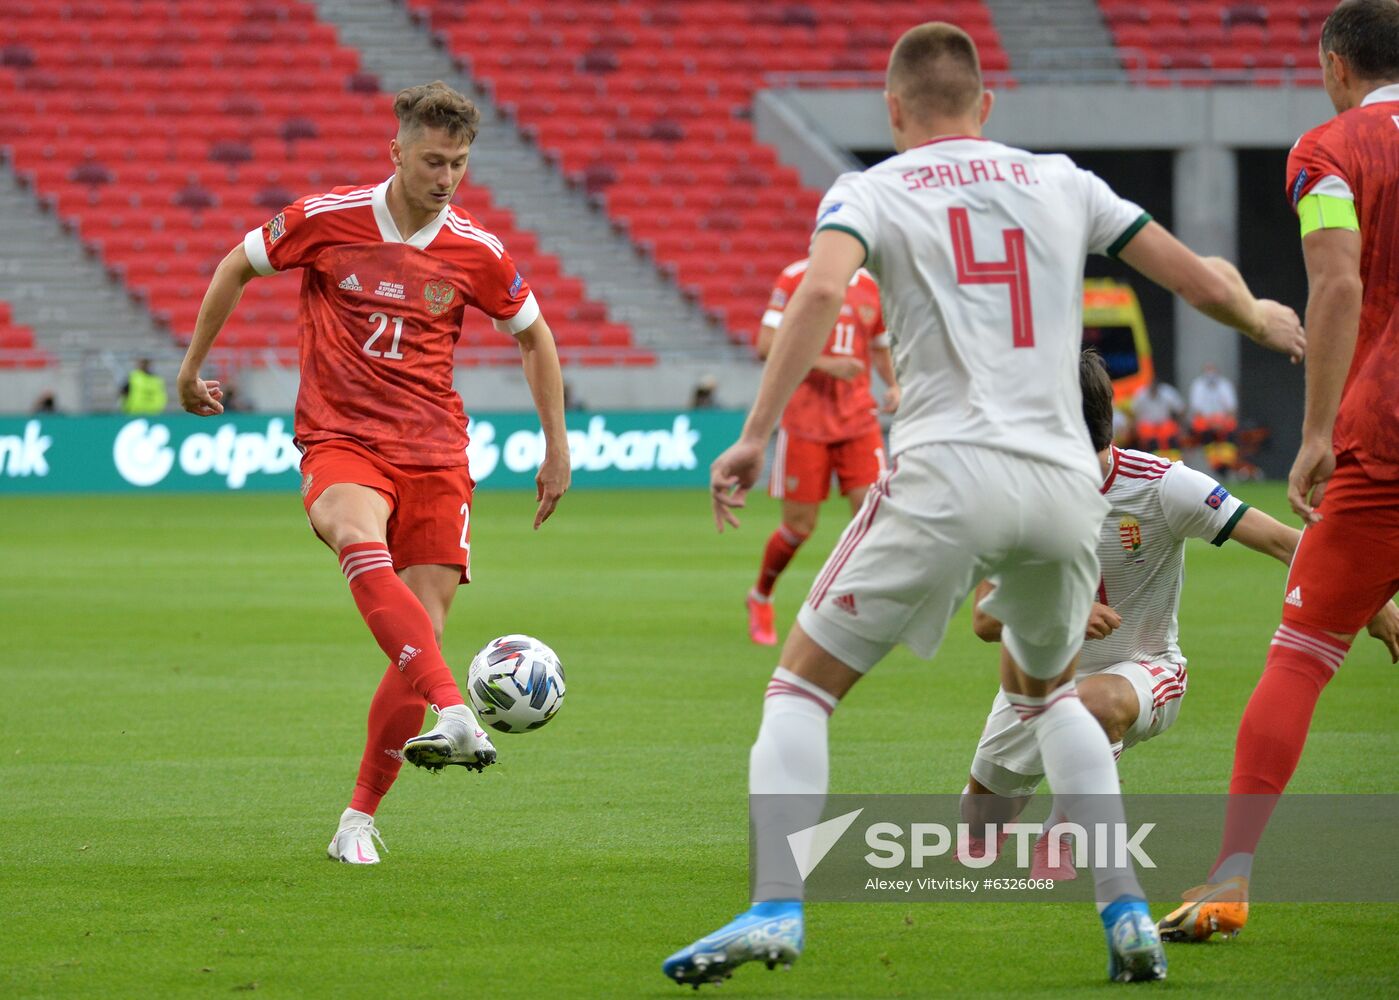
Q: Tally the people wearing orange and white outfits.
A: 2